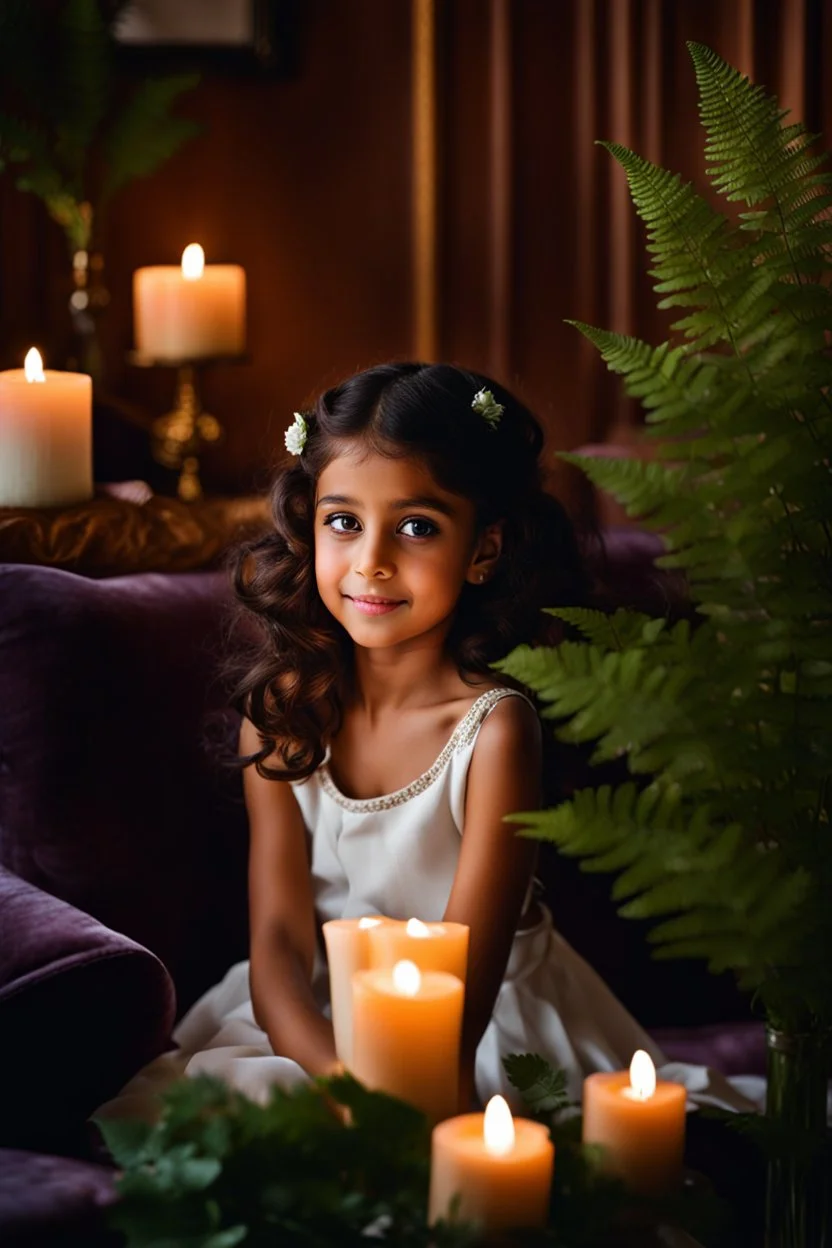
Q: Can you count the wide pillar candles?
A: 7